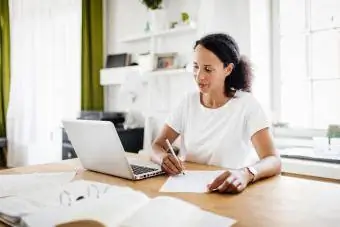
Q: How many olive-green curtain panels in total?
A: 2